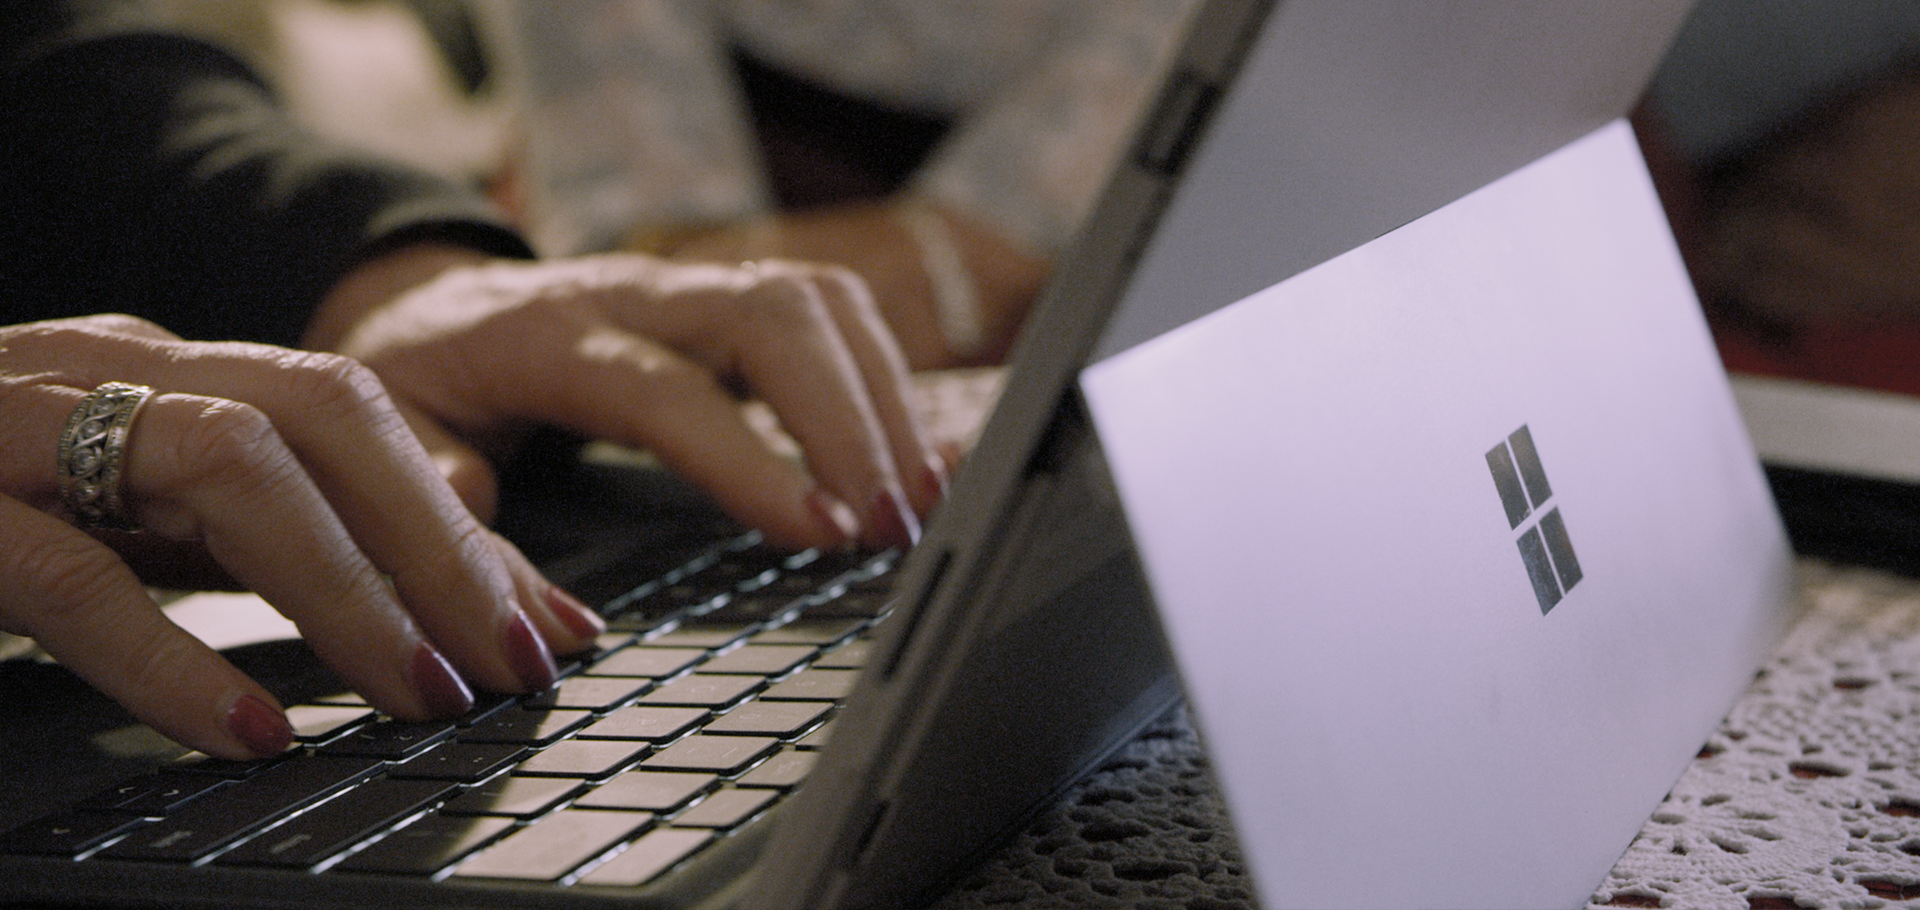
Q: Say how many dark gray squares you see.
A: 4